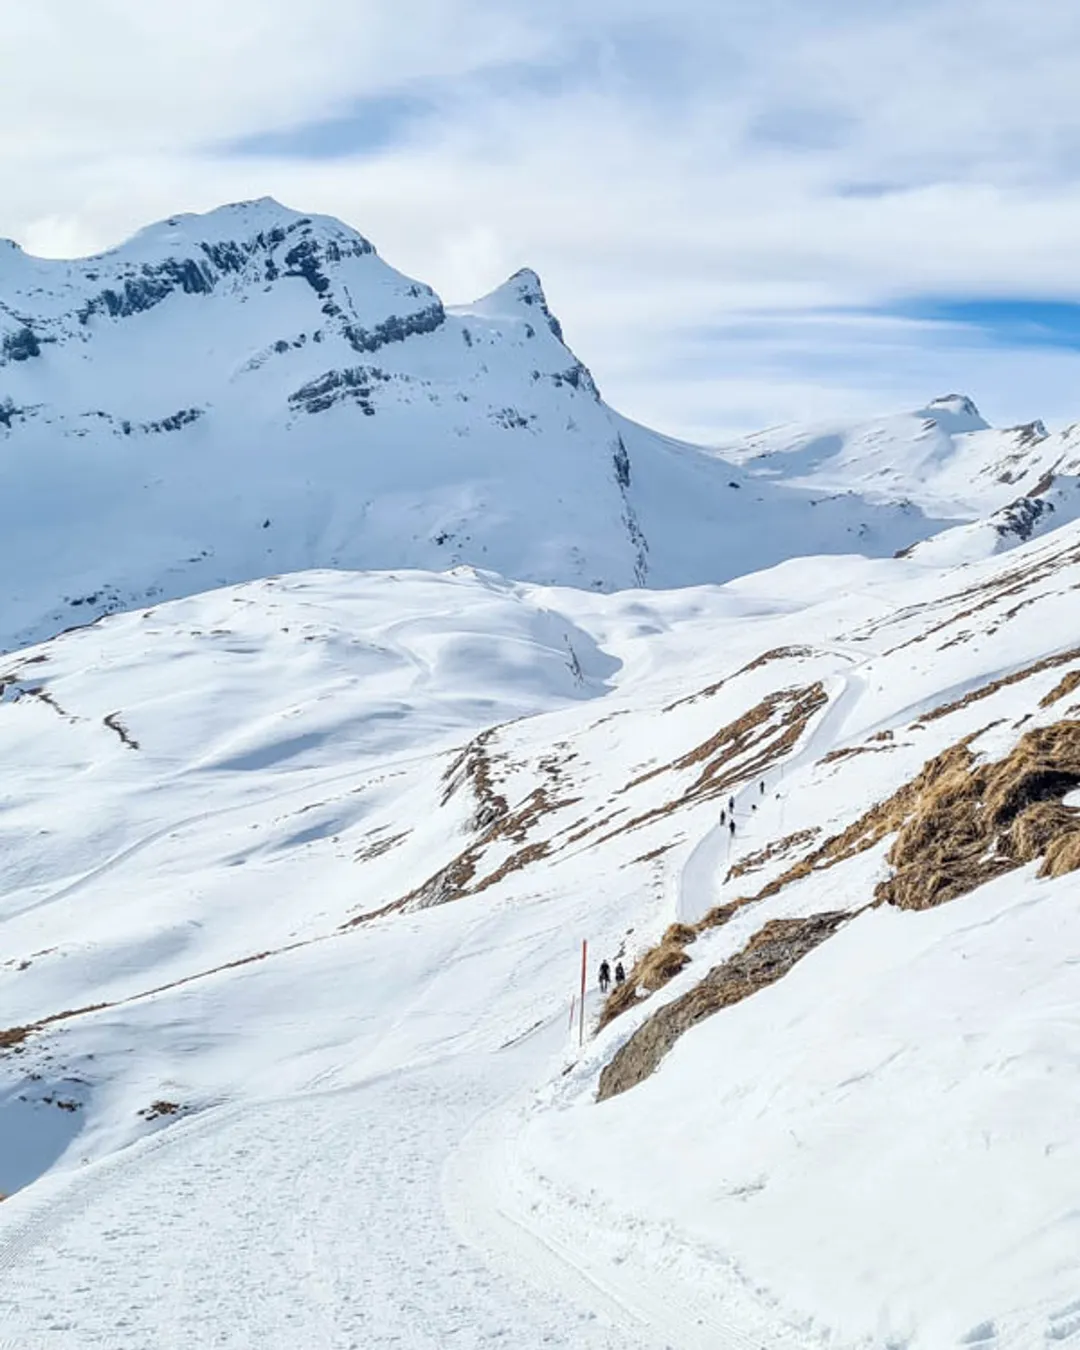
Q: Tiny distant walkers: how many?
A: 6